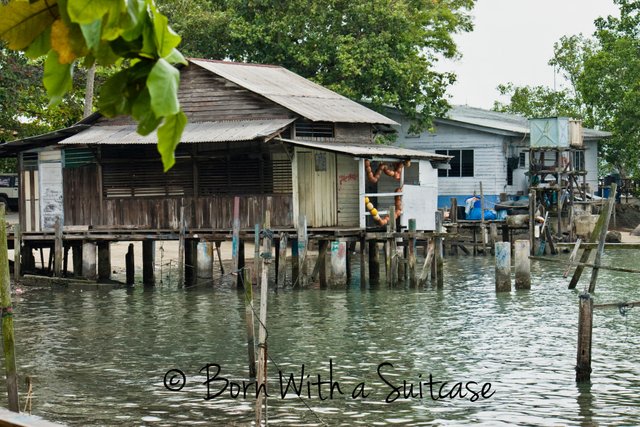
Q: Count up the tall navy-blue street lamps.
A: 0